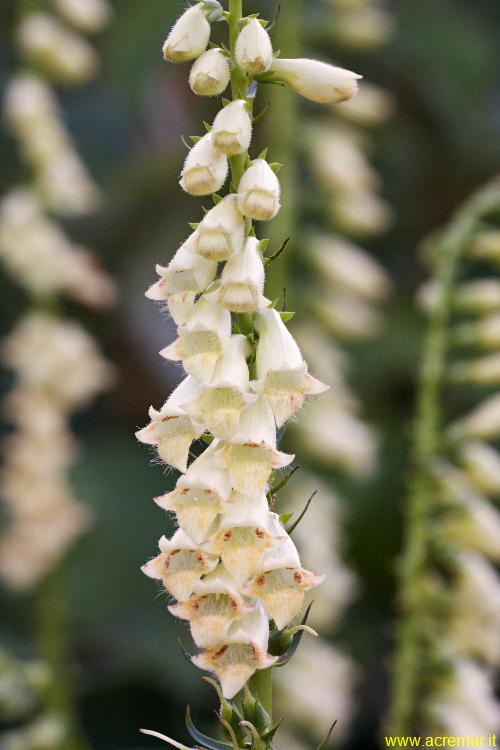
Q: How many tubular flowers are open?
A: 12